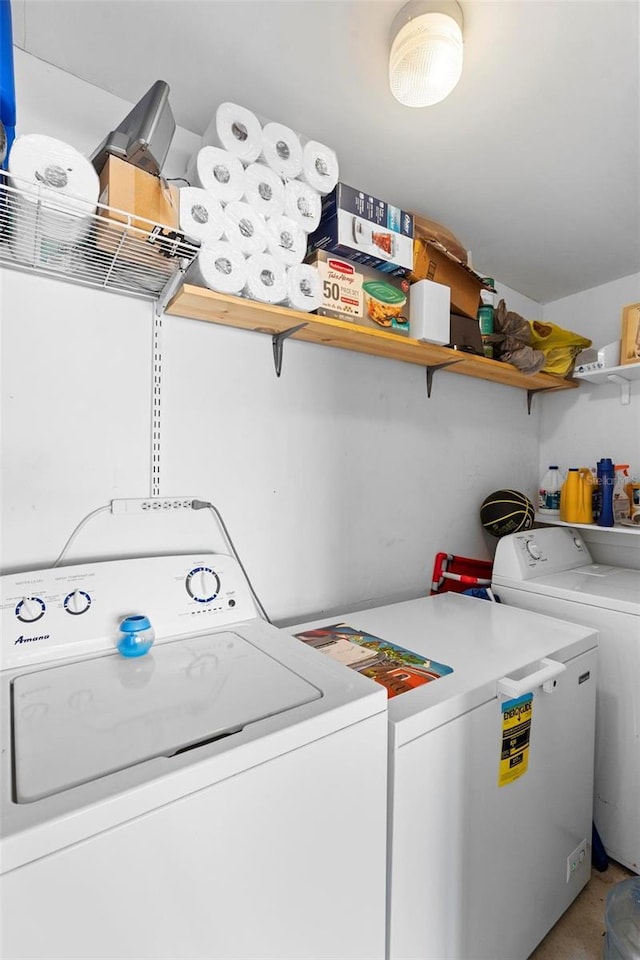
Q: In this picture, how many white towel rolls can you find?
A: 13